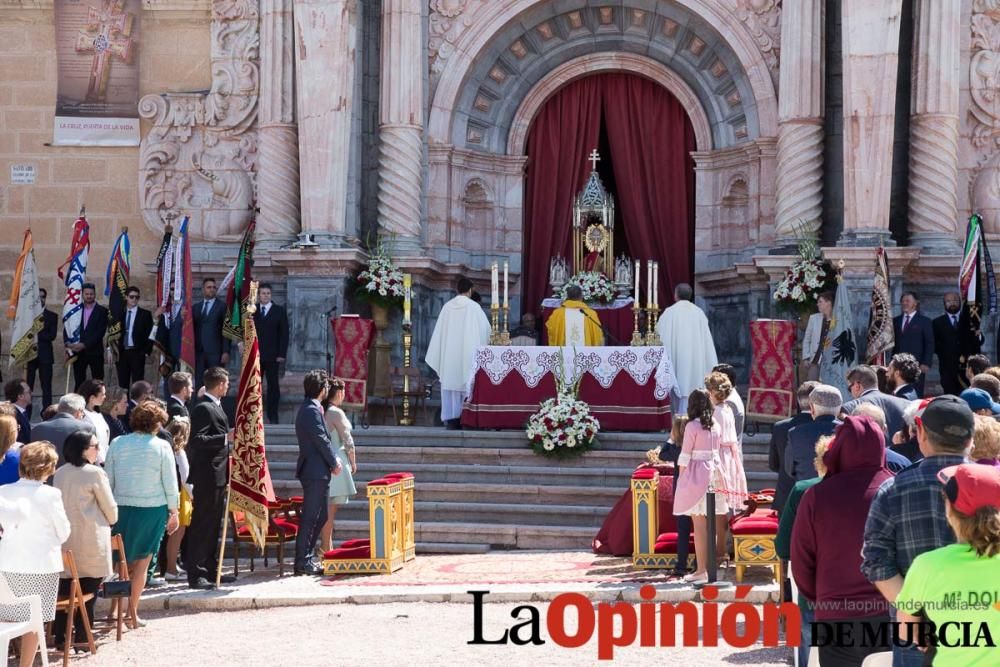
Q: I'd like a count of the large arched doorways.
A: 1